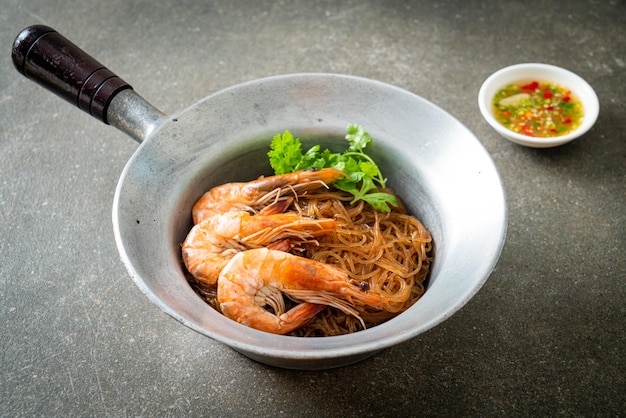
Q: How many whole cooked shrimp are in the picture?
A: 3